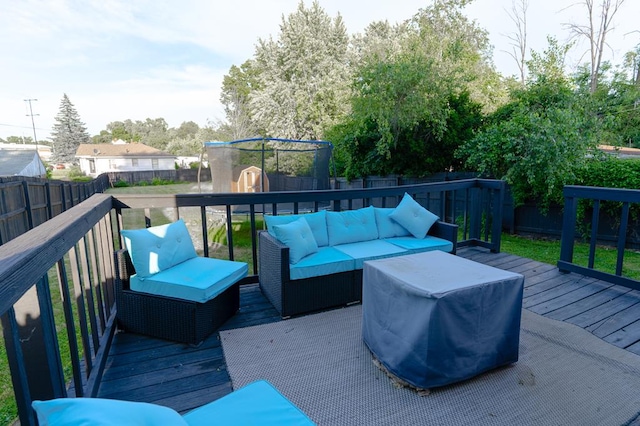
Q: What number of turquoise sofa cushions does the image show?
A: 12